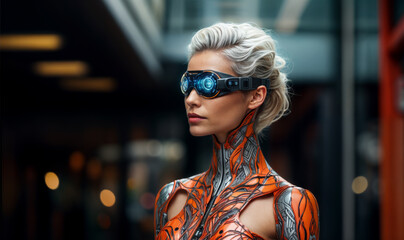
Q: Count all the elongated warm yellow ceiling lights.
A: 3